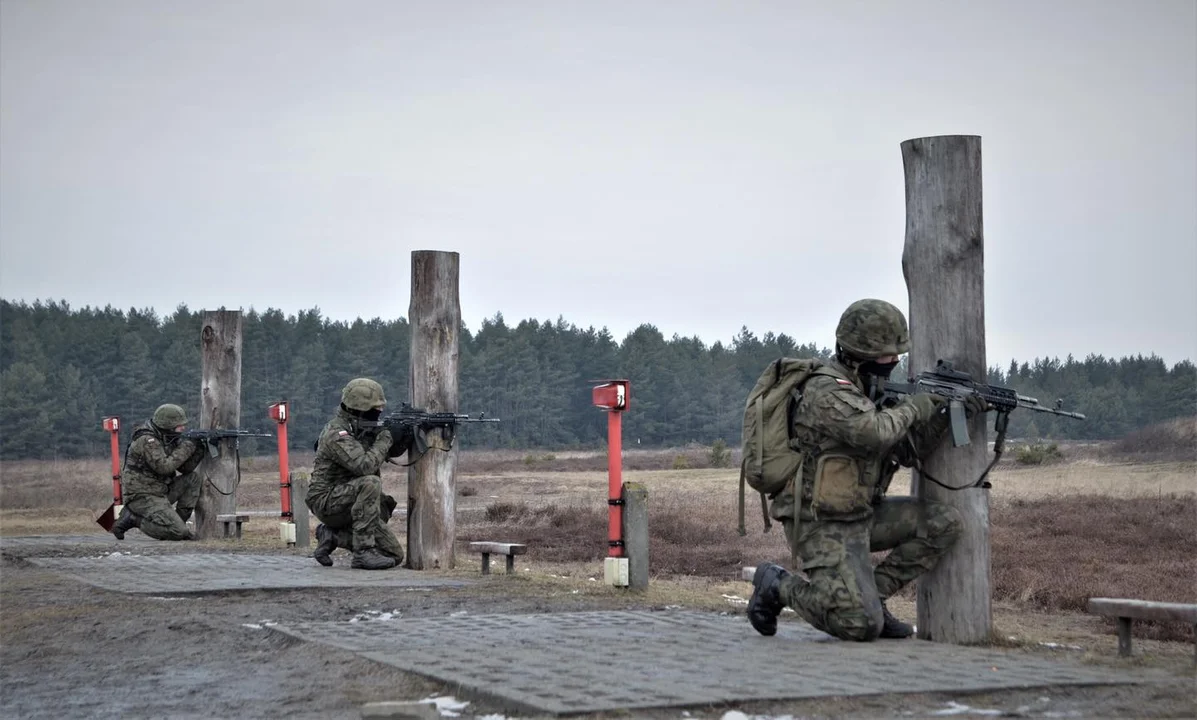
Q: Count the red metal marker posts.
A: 3